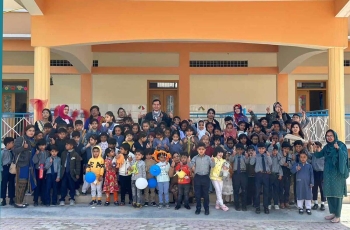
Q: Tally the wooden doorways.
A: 3